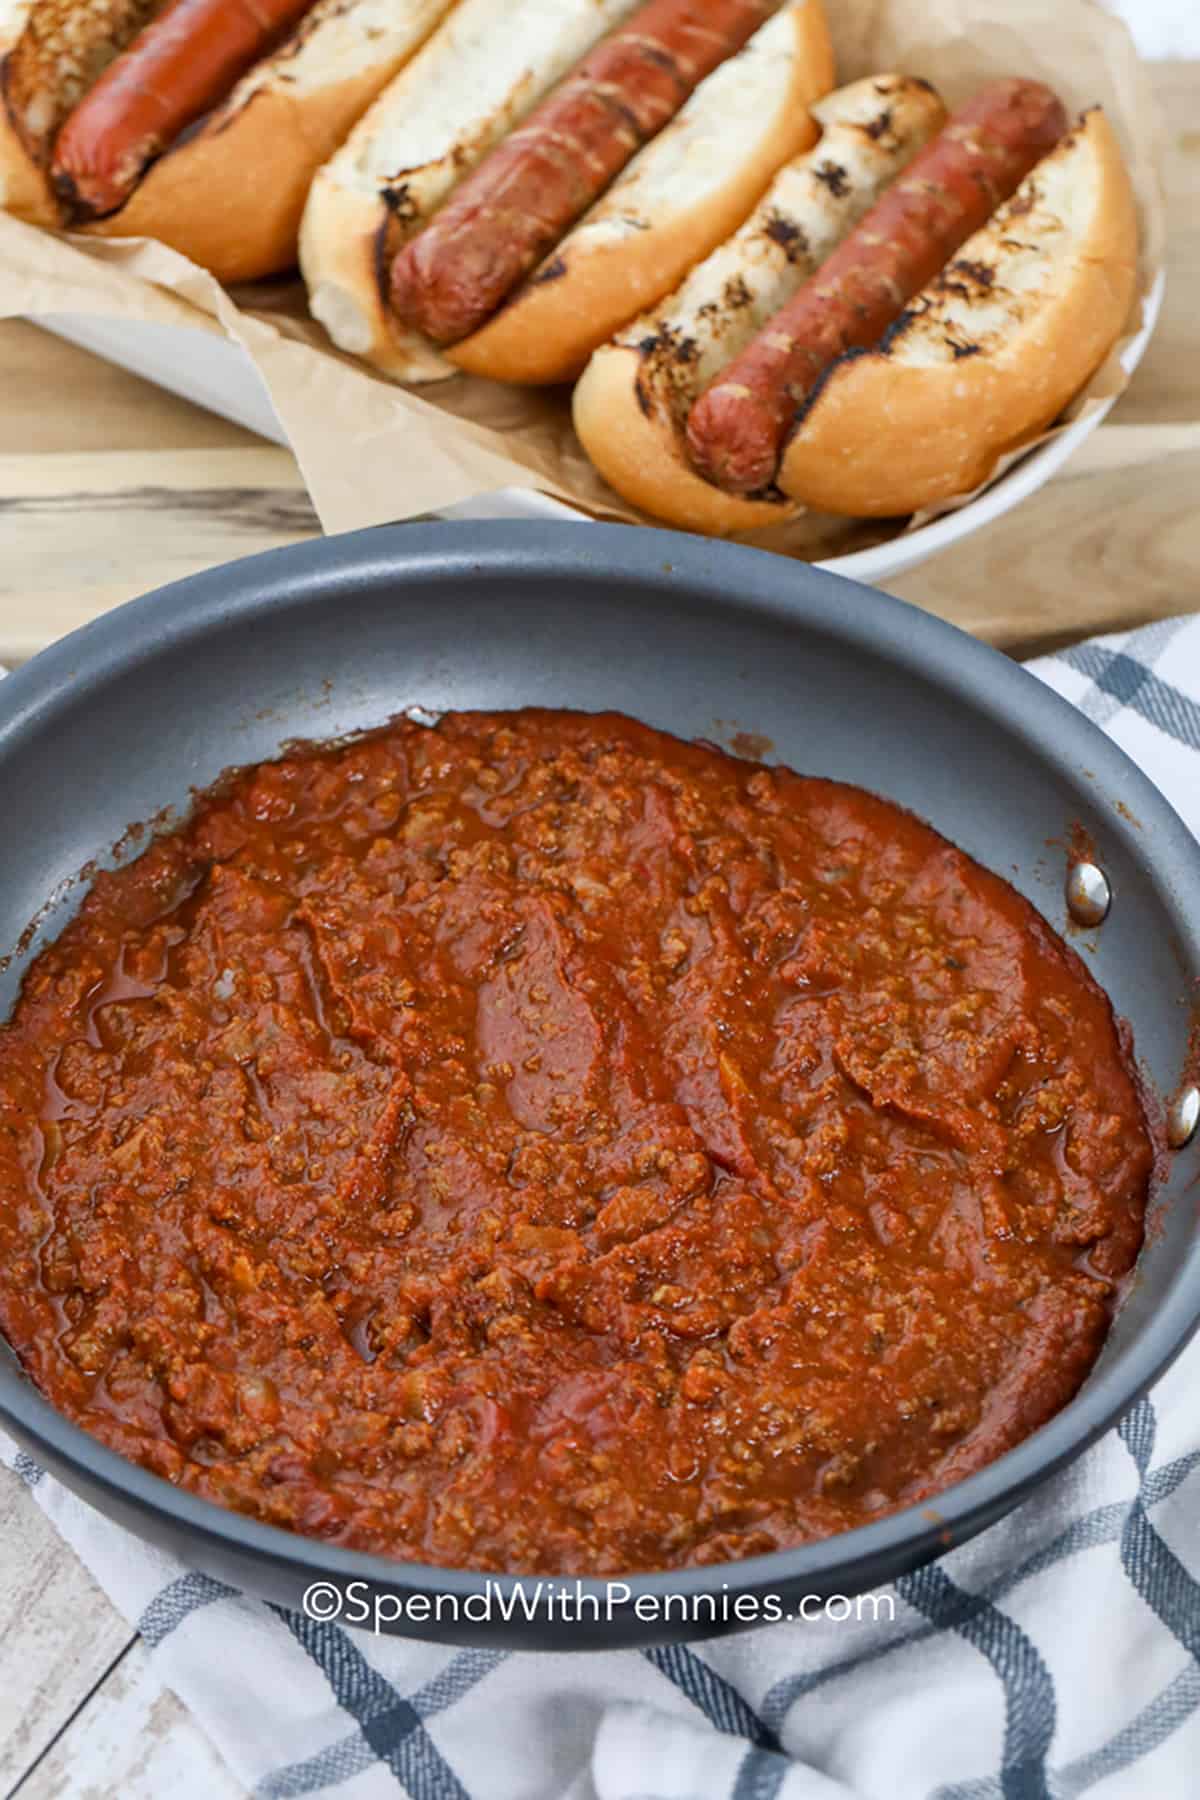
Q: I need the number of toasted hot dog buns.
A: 3